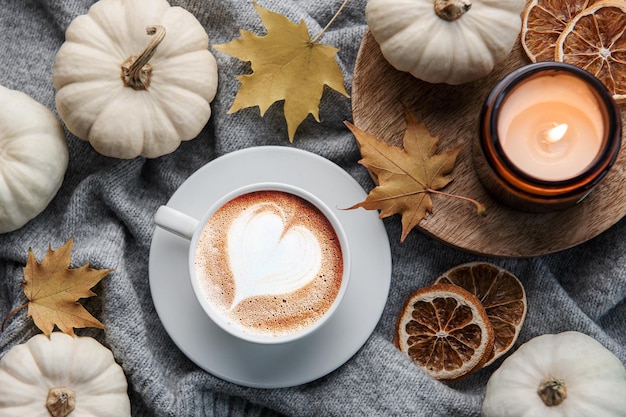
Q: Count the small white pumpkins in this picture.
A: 5